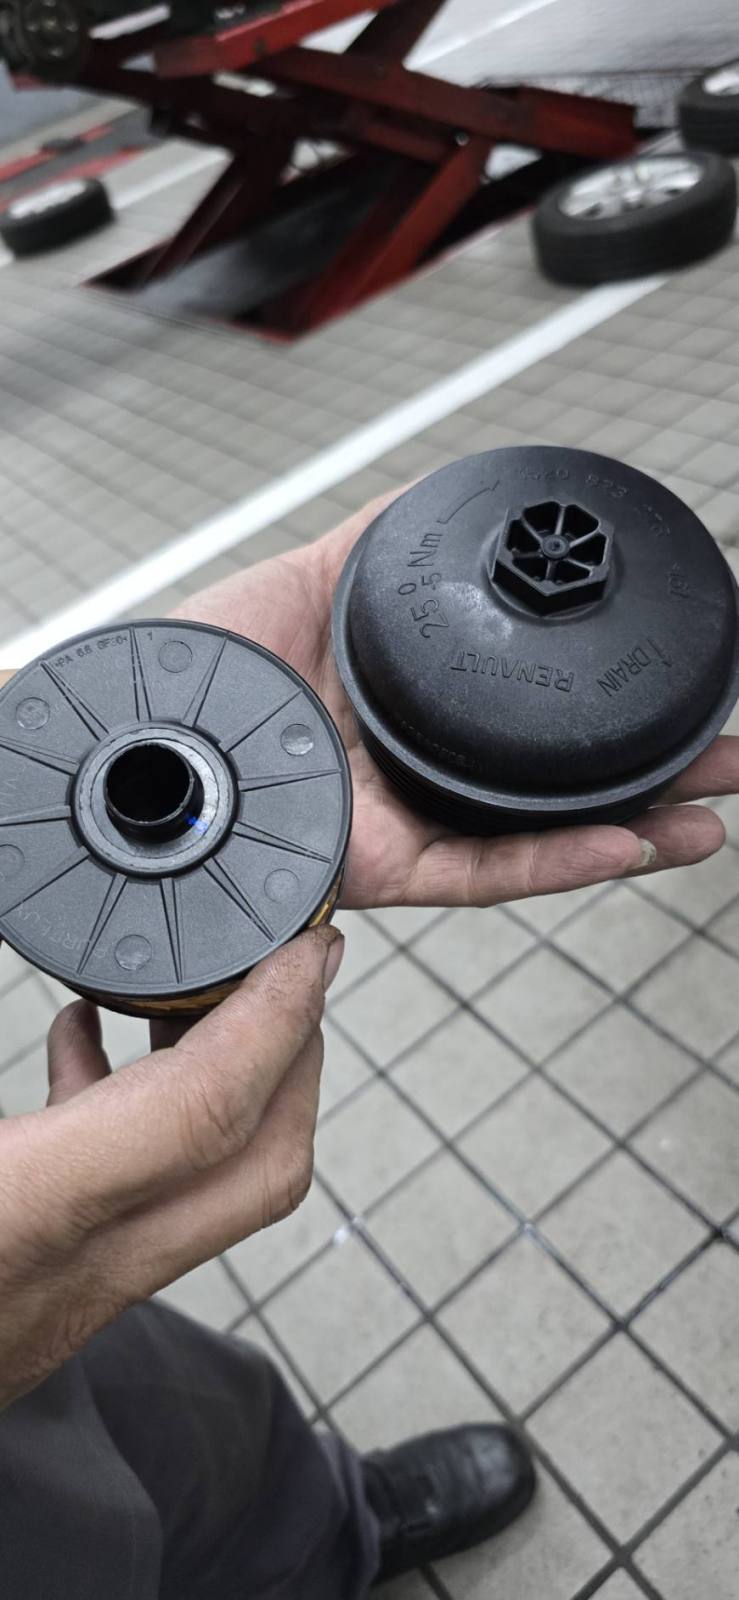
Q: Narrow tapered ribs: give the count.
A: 12